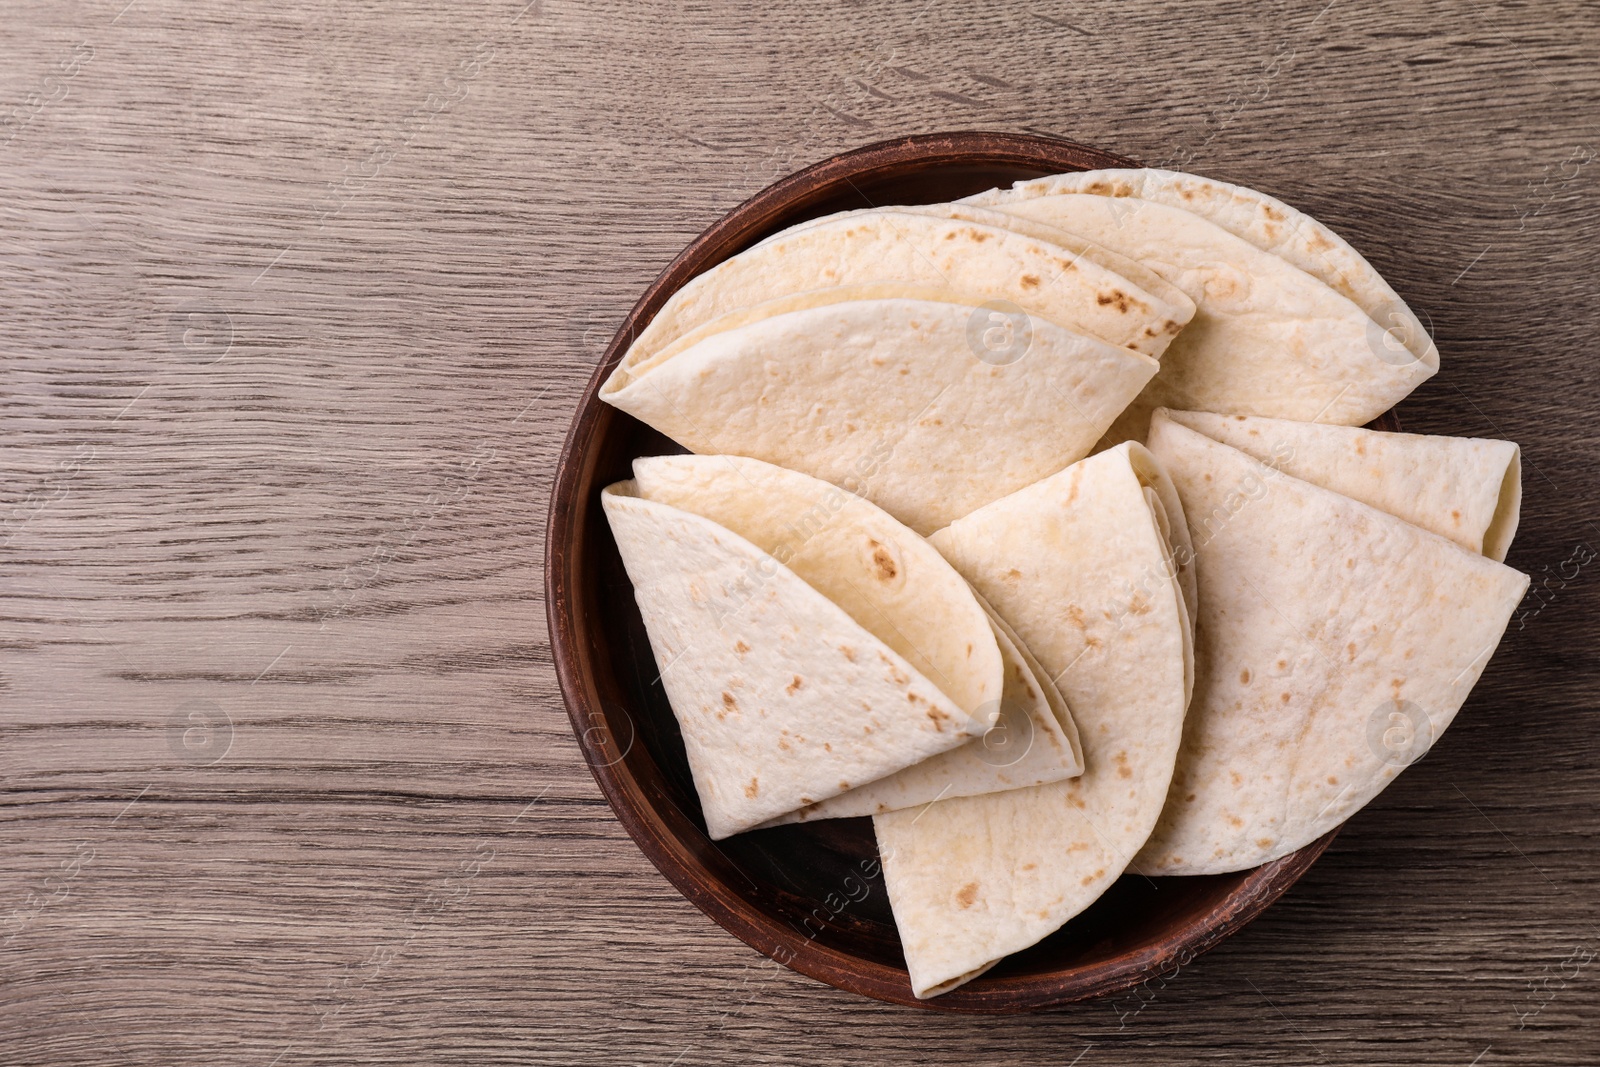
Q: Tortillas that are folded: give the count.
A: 5